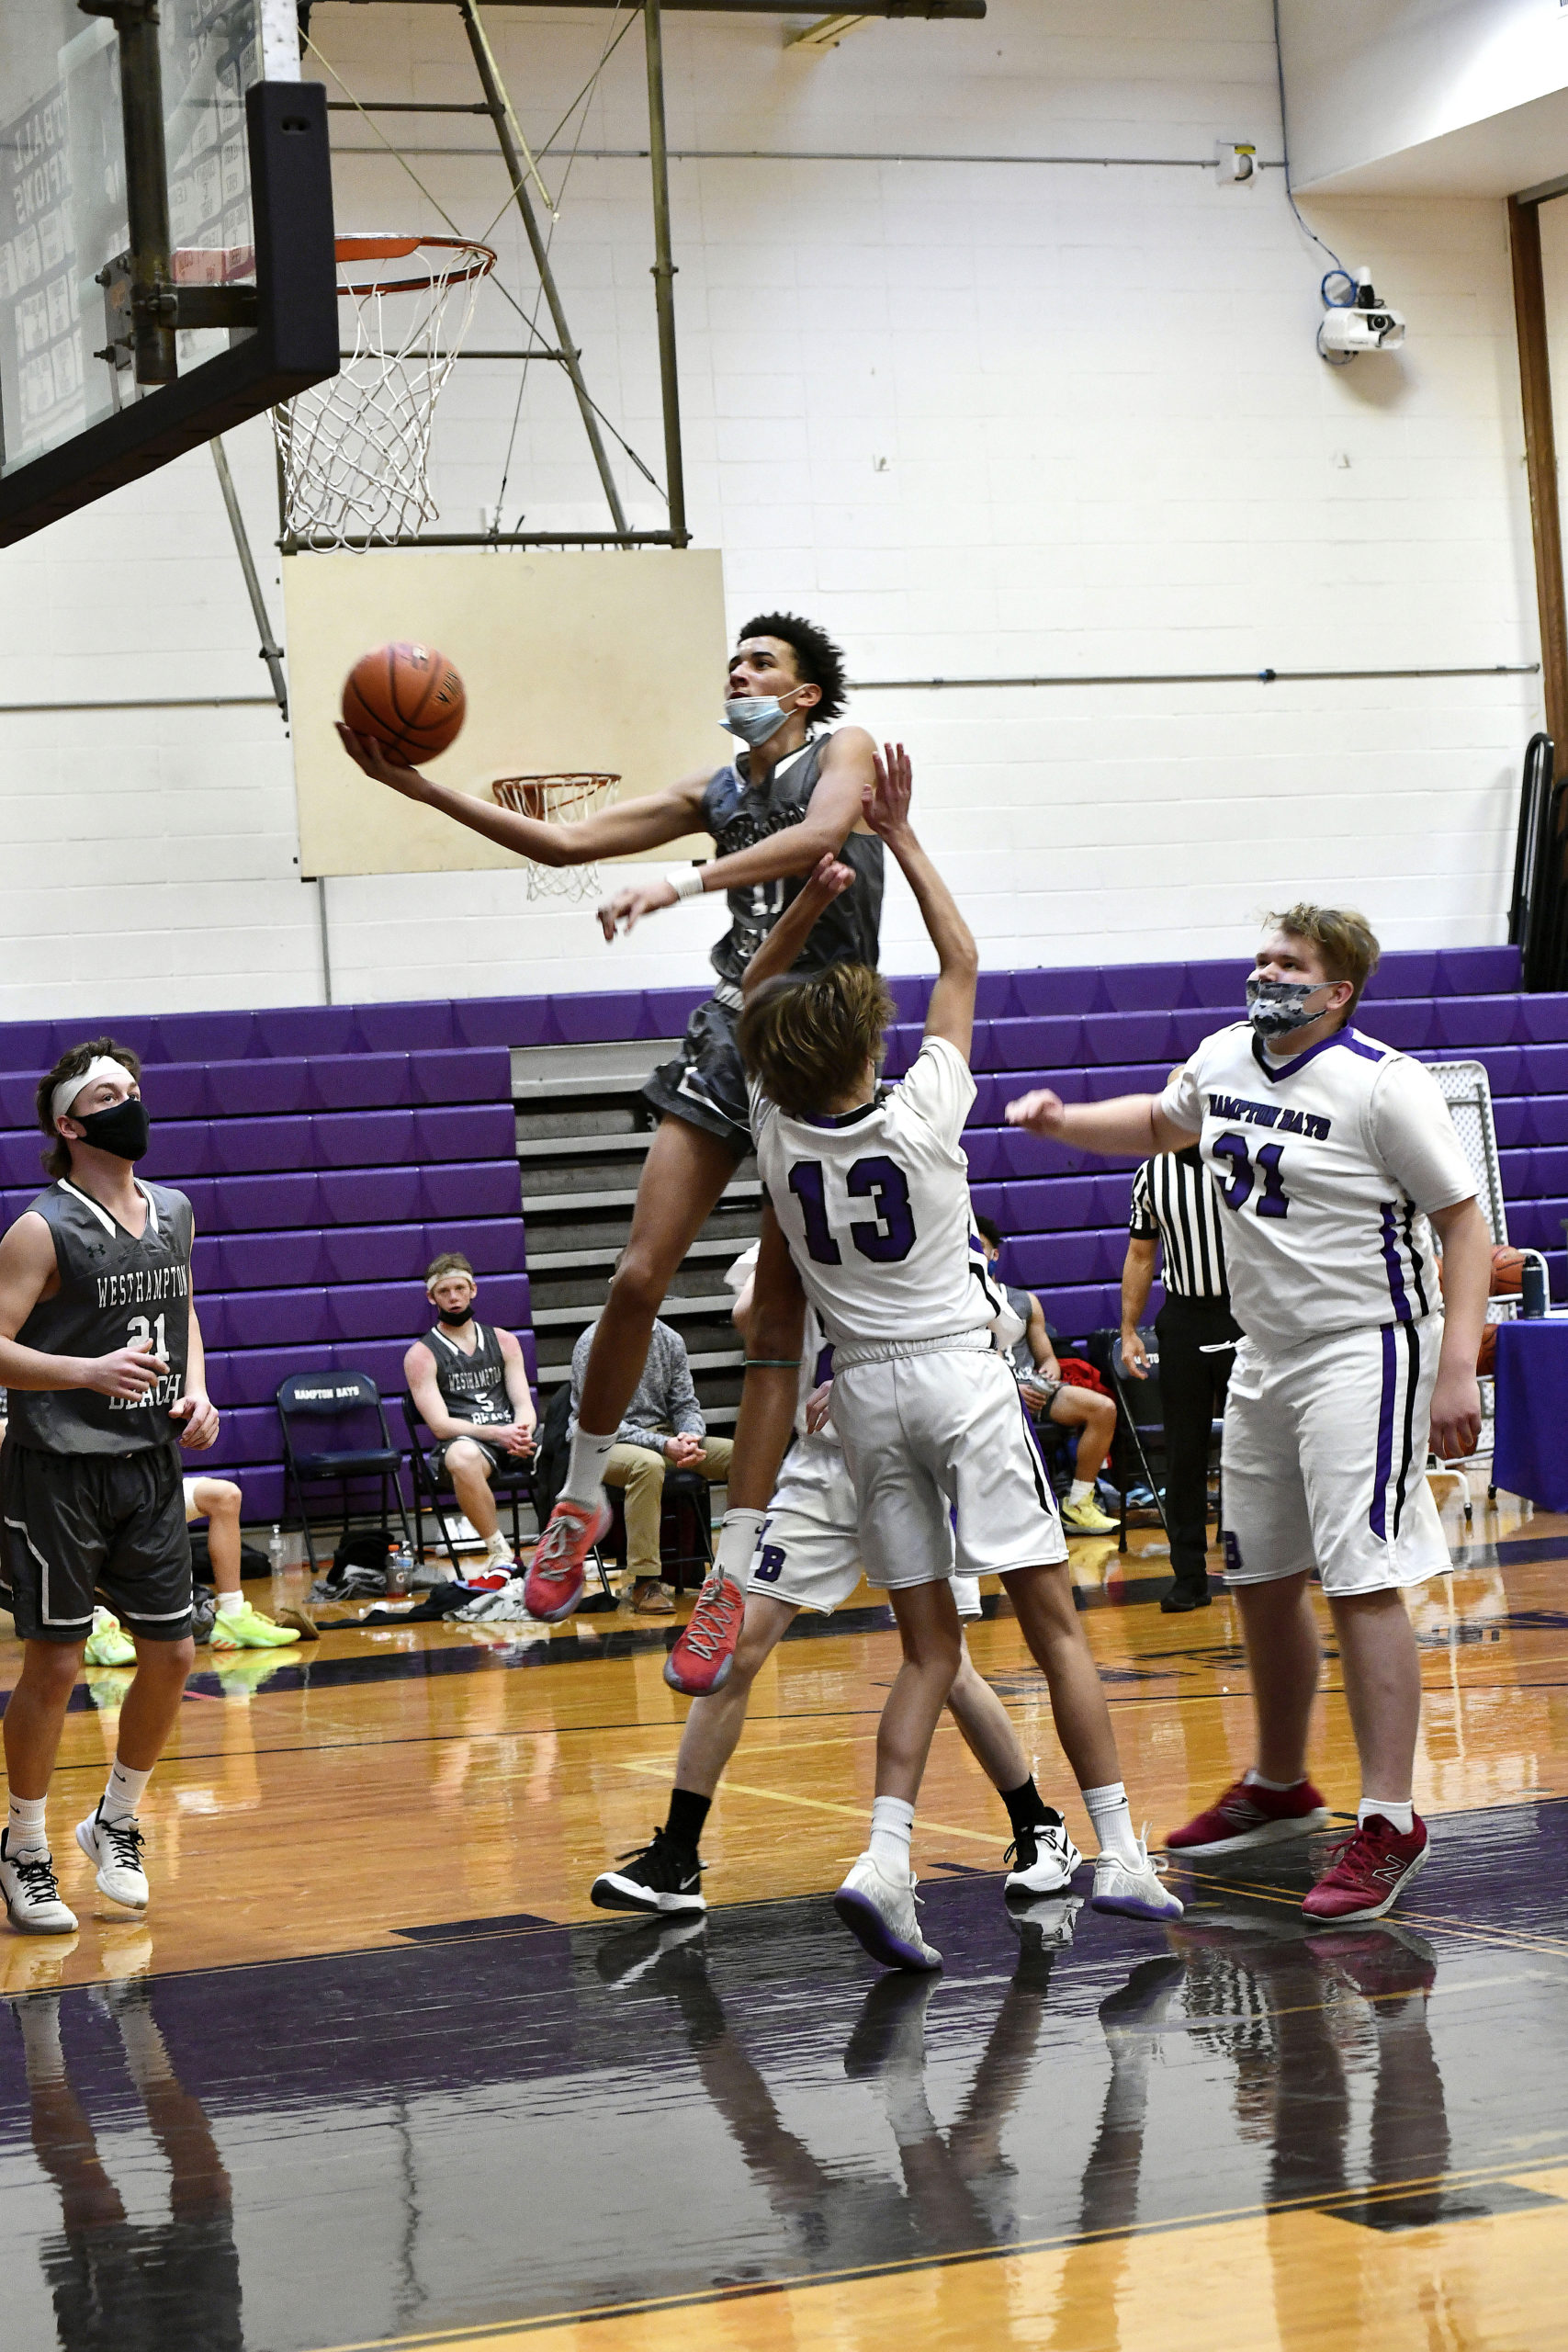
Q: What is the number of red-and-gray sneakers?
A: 2